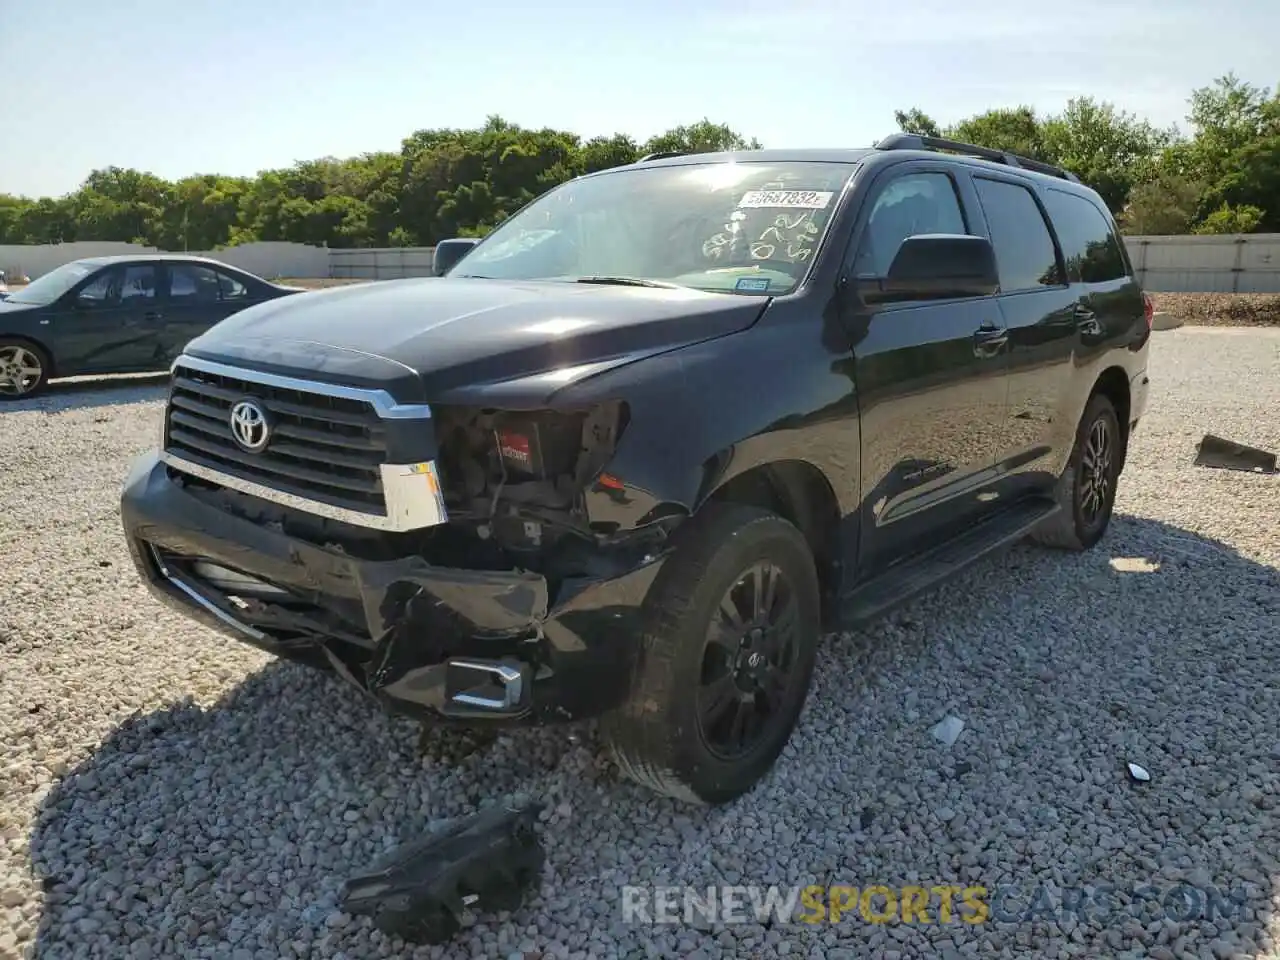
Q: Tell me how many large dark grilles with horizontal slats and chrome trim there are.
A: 1